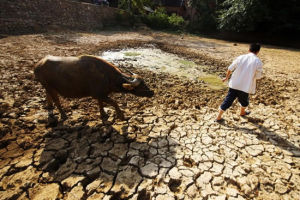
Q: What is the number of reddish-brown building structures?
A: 1